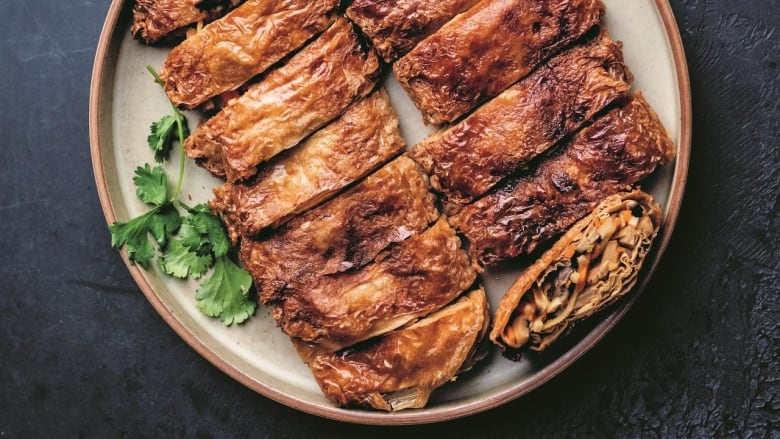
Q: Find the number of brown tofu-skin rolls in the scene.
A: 12